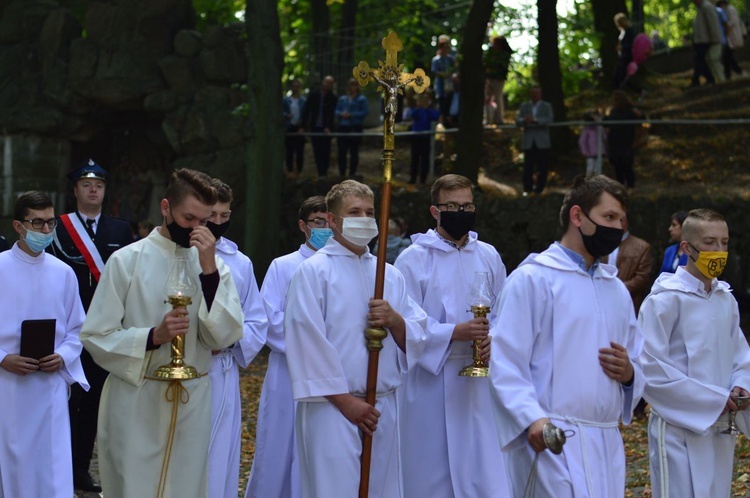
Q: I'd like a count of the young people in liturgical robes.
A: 8